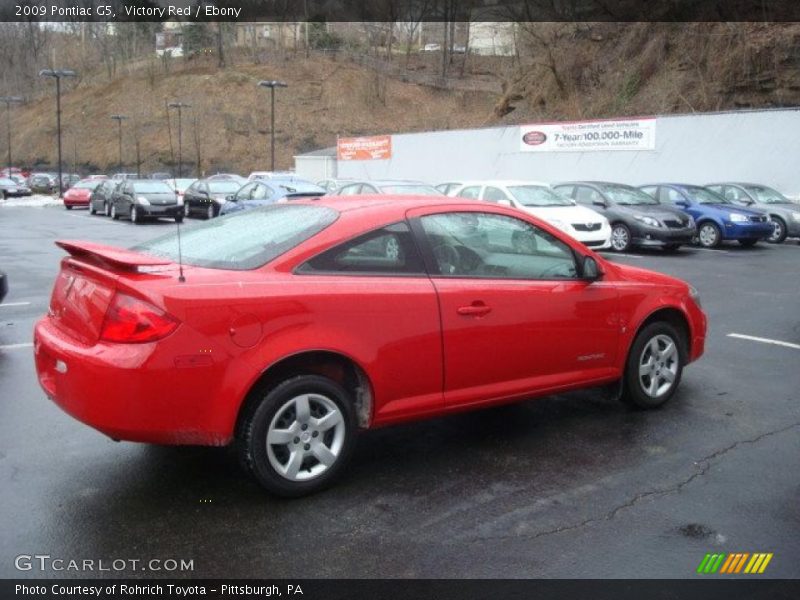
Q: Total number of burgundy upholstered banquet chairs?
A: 0